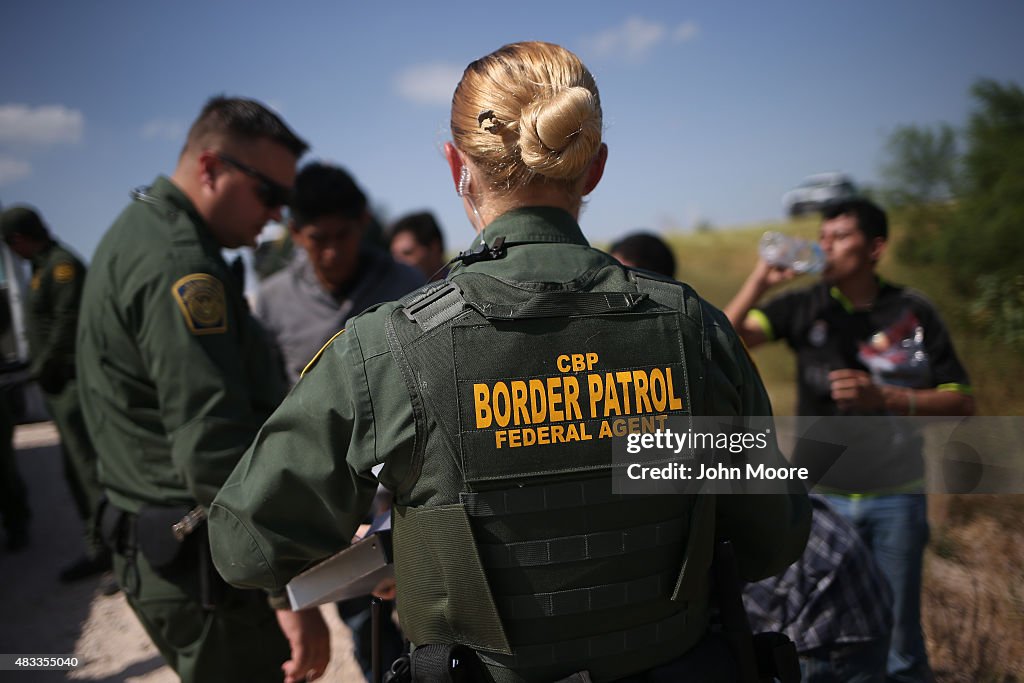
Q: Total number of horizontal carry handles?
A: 1